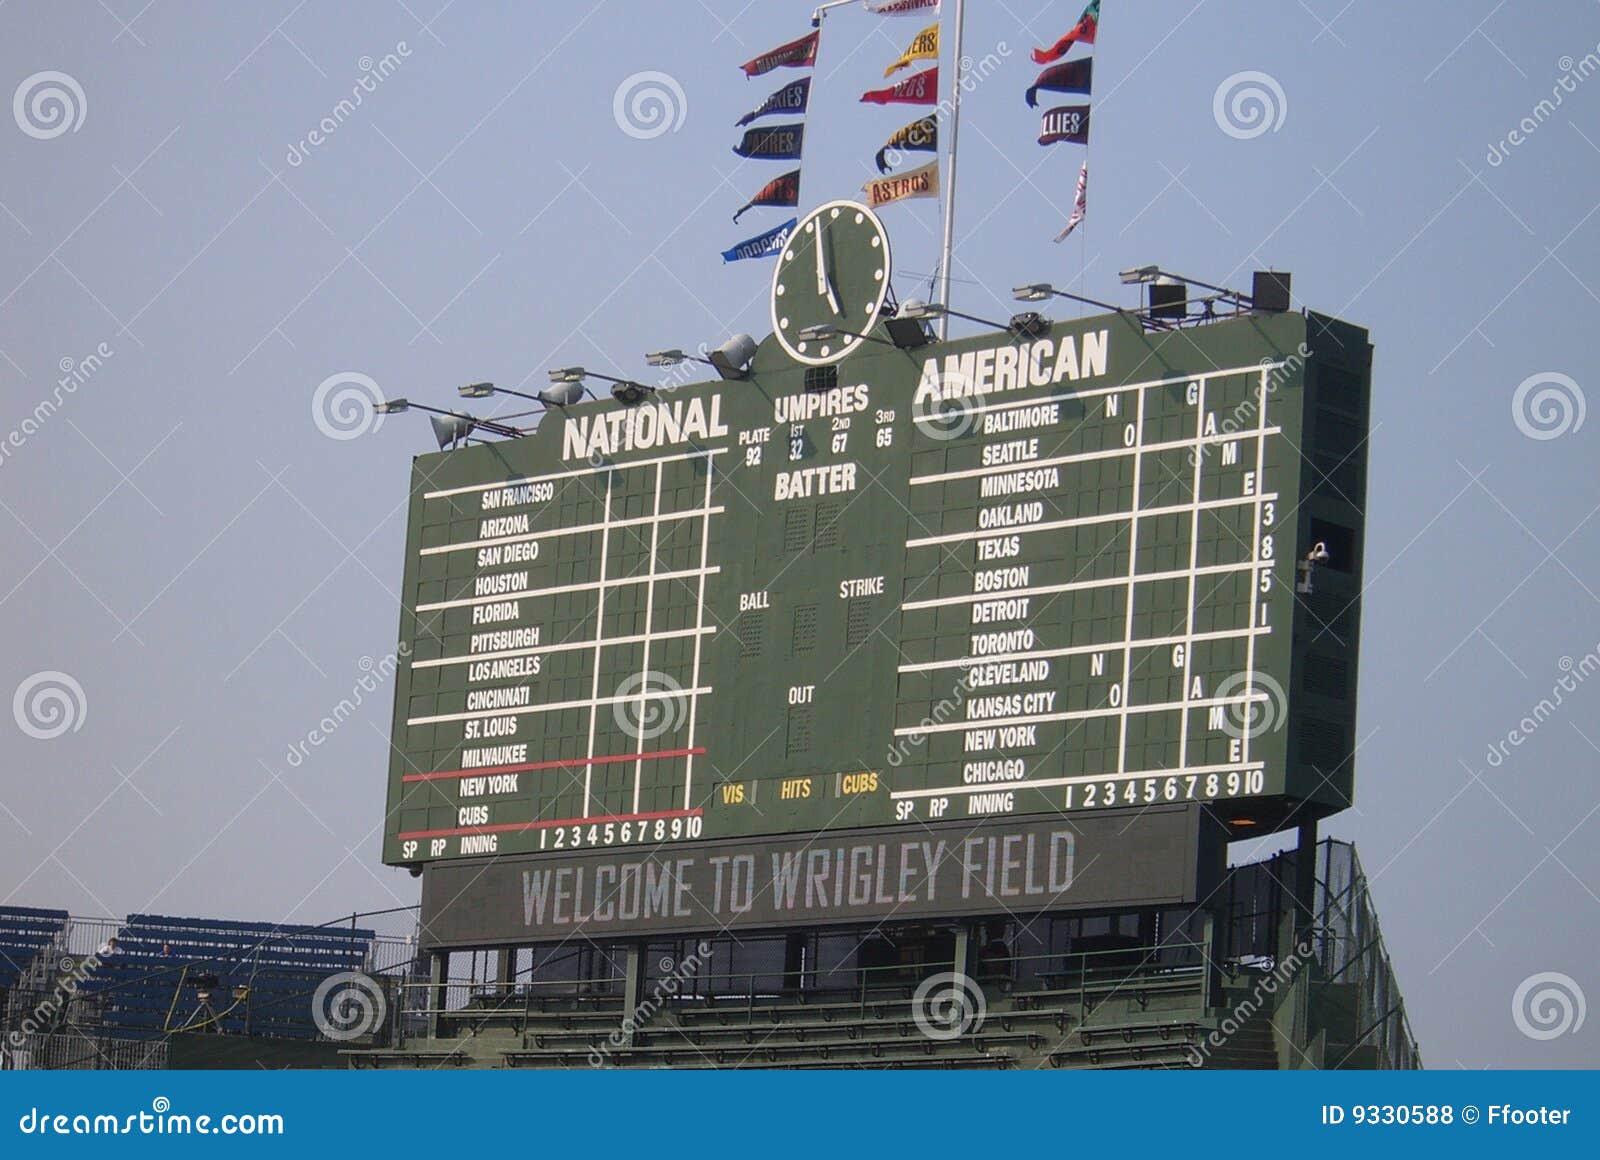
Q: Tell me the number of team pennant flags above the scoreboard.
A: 14